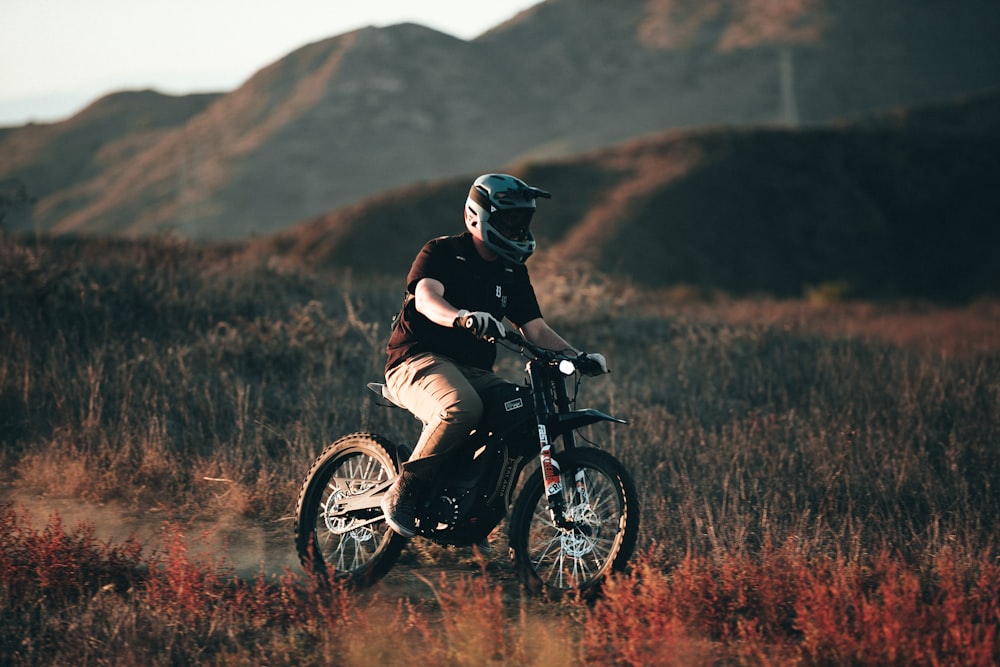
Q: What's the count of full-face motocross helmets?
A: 1